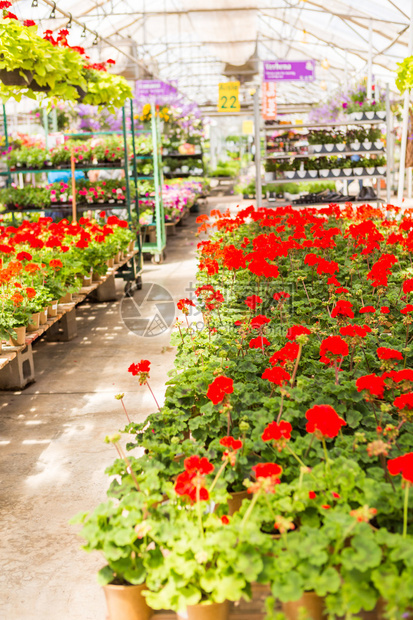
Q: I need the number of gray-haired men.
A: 0